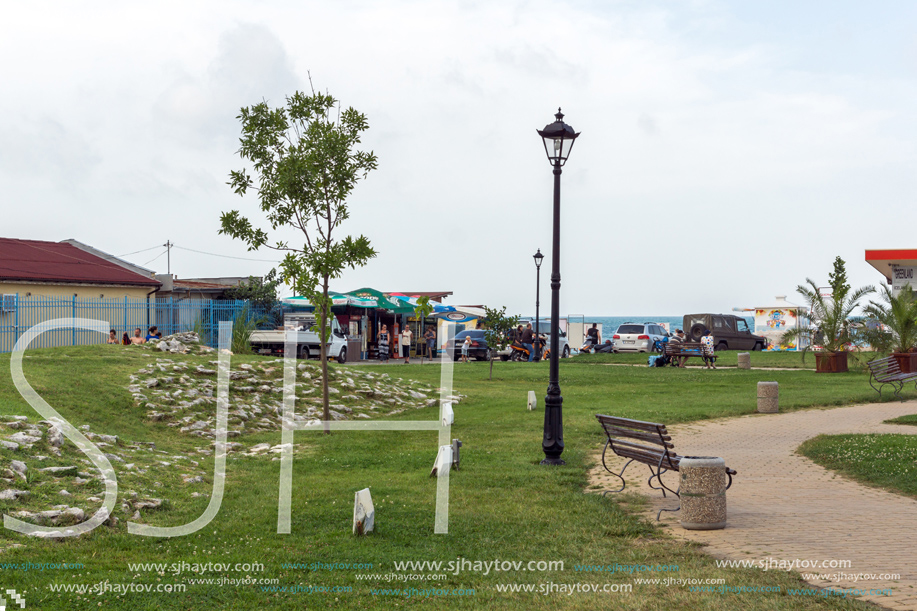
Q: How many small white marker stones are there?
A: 4